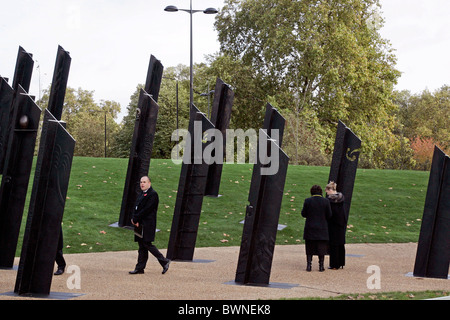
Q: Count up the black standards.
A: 13